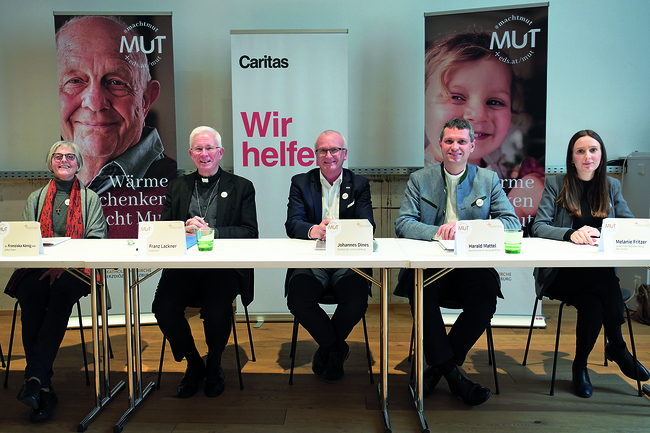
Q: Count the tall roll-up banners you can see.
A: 3